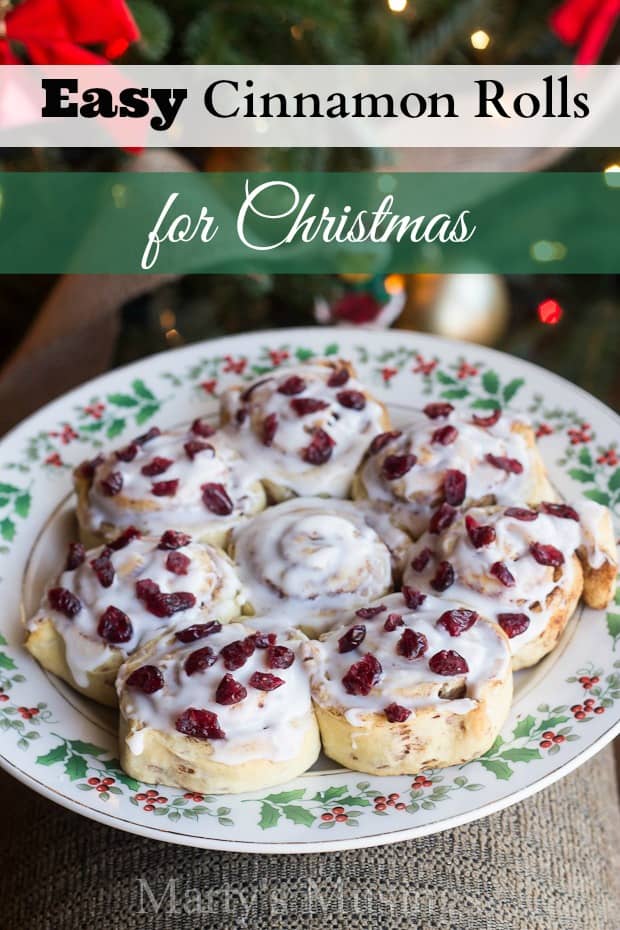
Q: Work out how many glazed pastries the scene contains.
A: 8